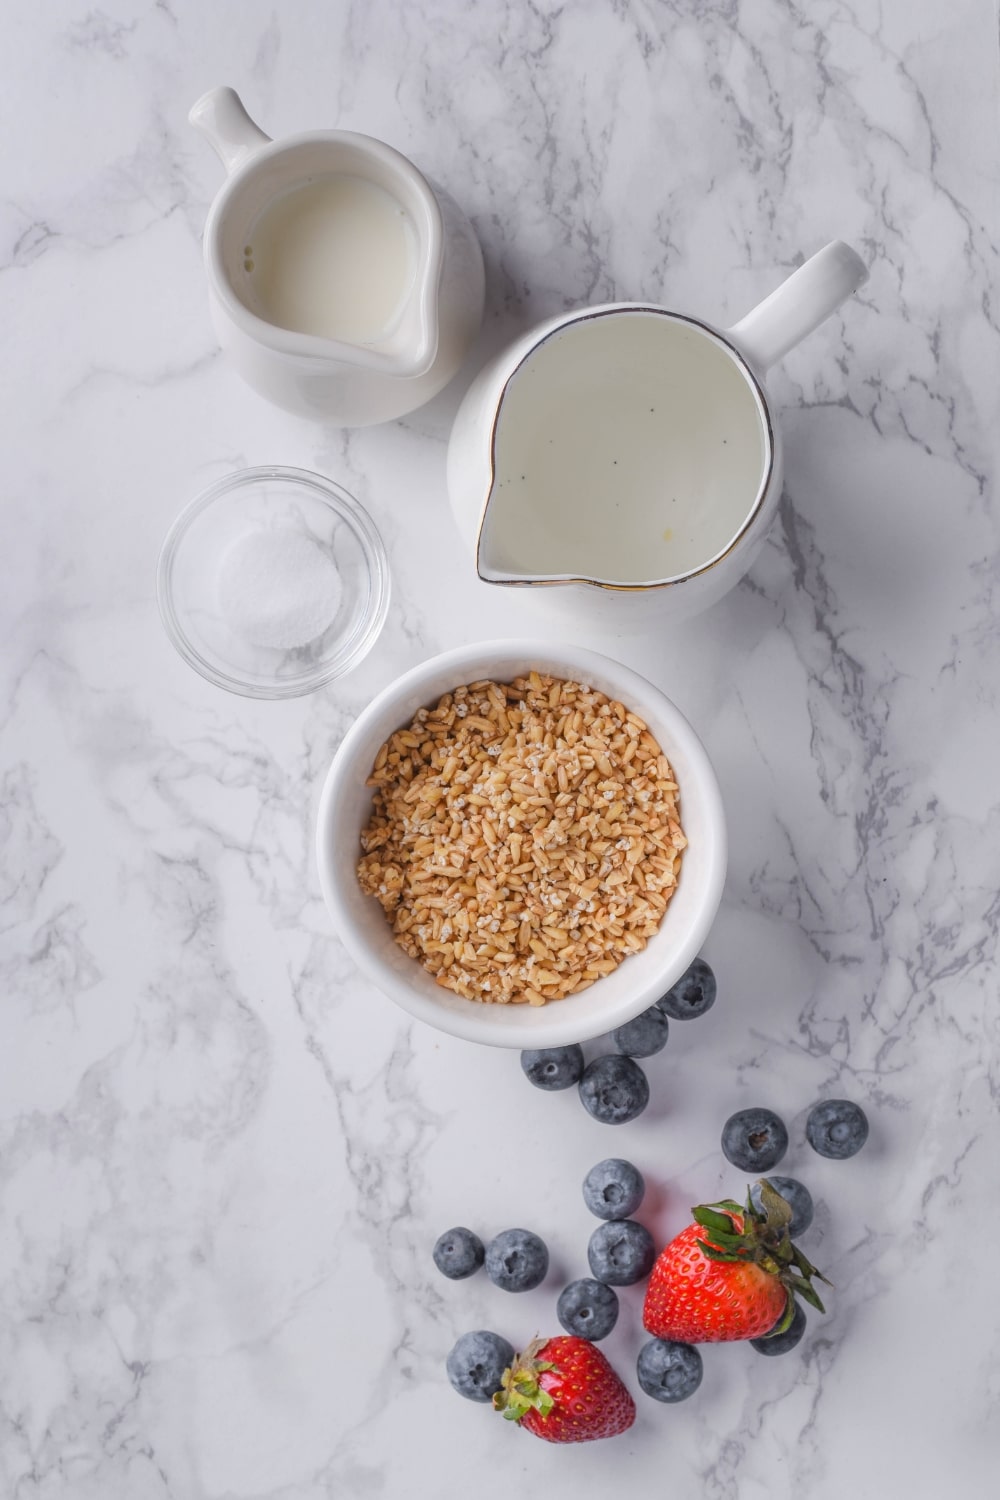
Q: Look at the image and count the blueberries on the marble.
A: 15